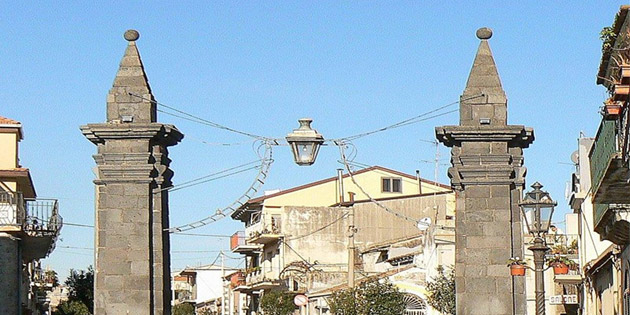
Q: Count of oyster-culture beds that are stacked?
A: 0